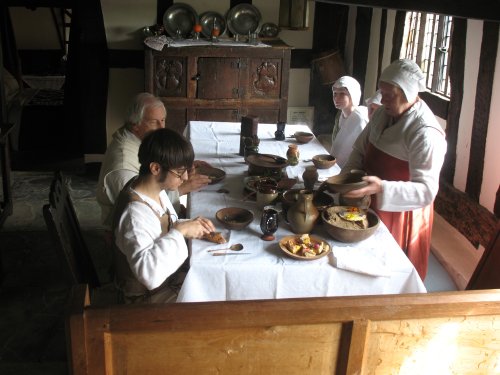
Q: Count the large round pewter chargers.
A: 3